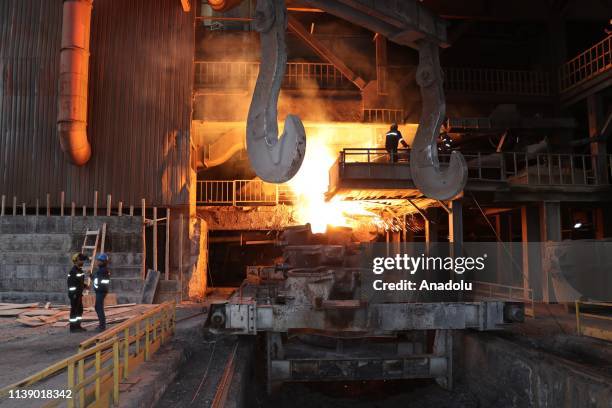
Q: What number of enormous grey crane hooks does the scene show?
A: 2